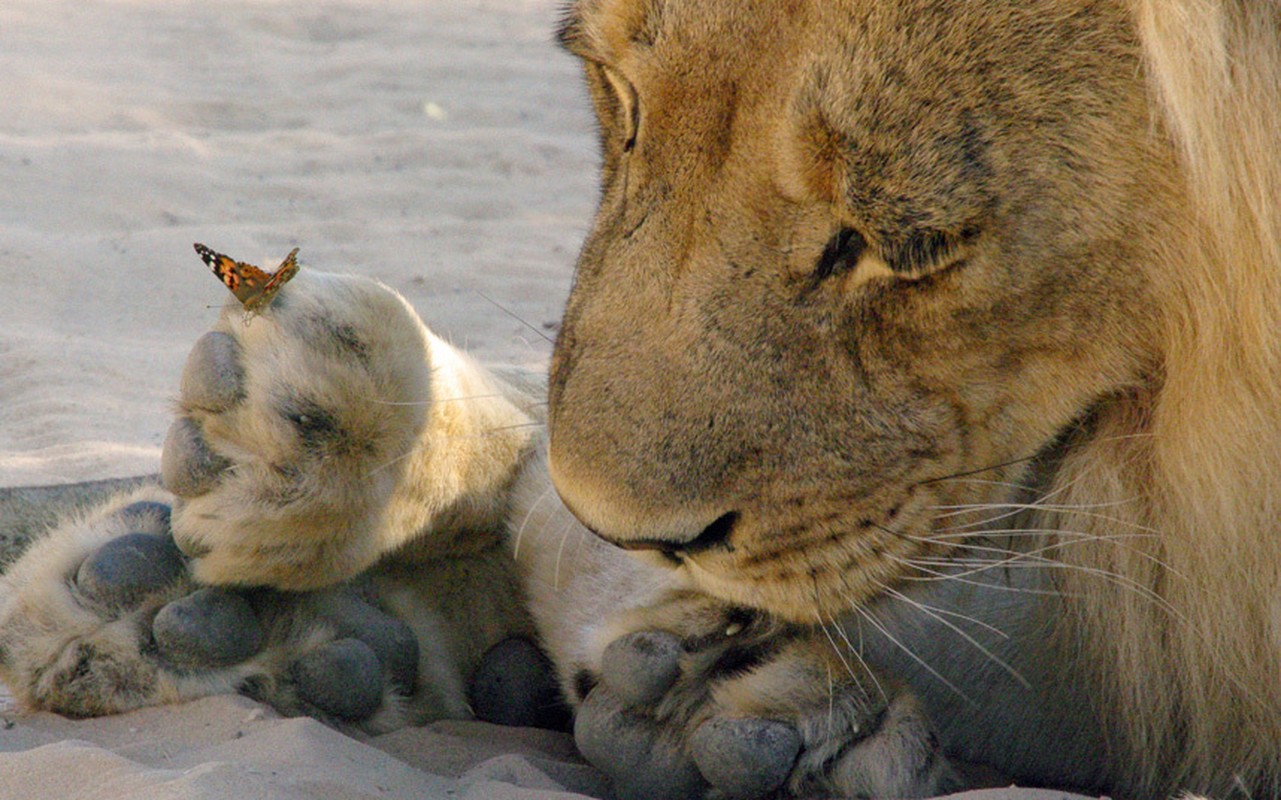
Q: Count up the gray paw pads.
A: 11